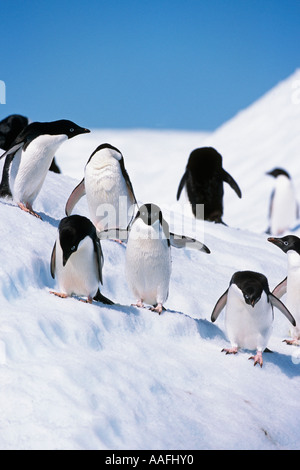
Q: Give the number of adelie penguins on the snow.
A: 9